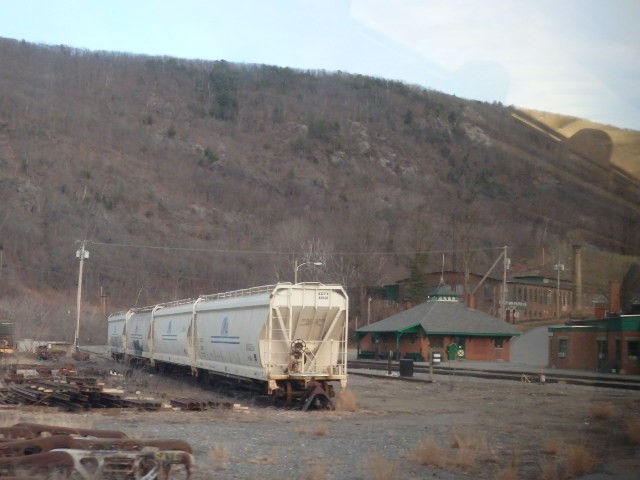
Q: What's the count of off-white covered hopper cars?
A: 4